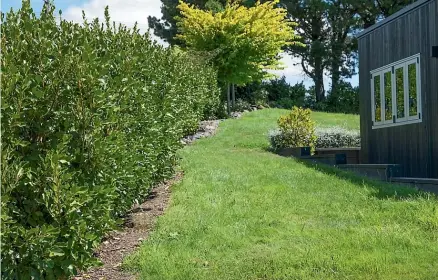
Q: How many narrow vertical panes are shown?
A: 4